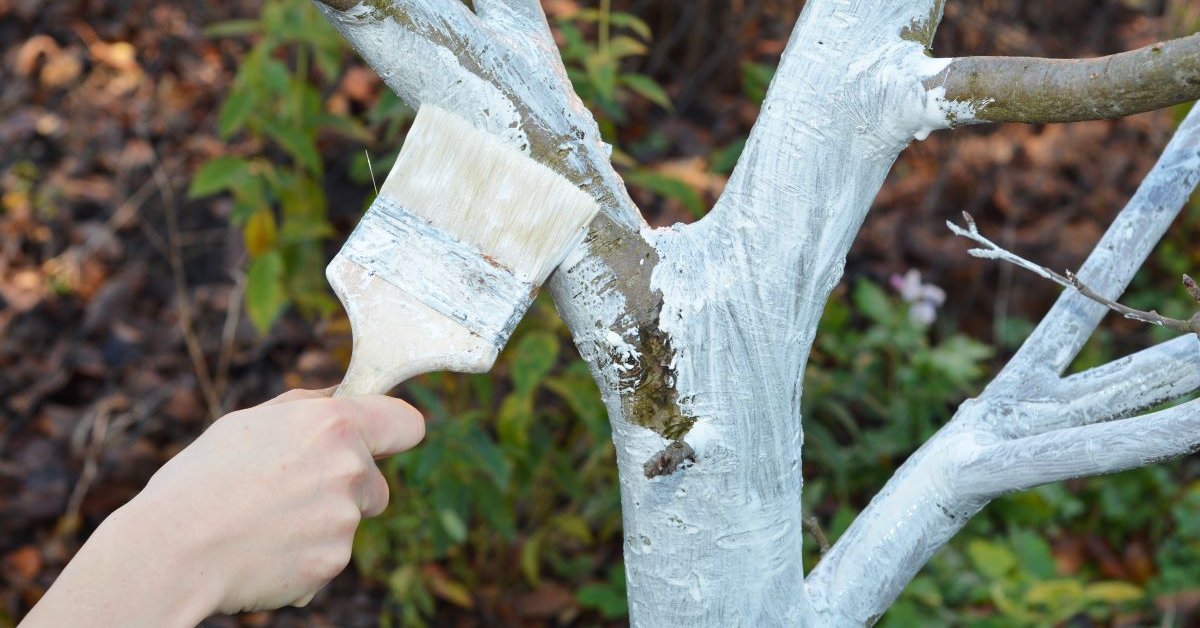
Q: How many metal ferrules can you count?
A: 1